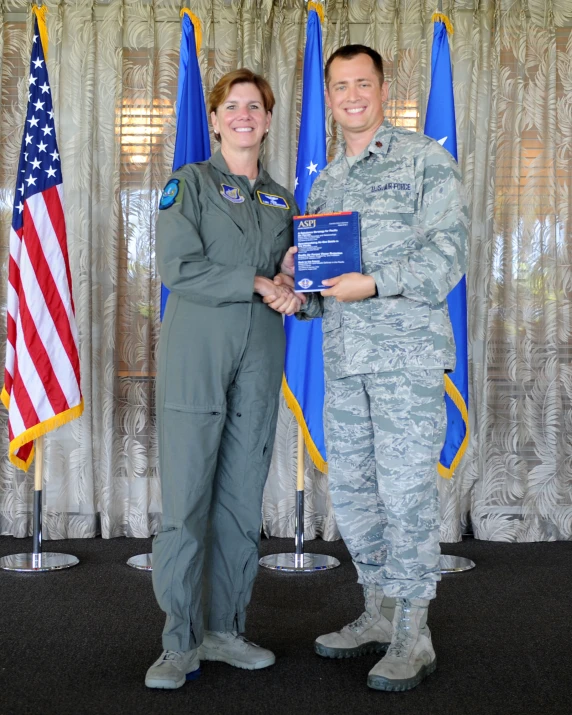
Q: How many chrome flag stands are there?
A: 4